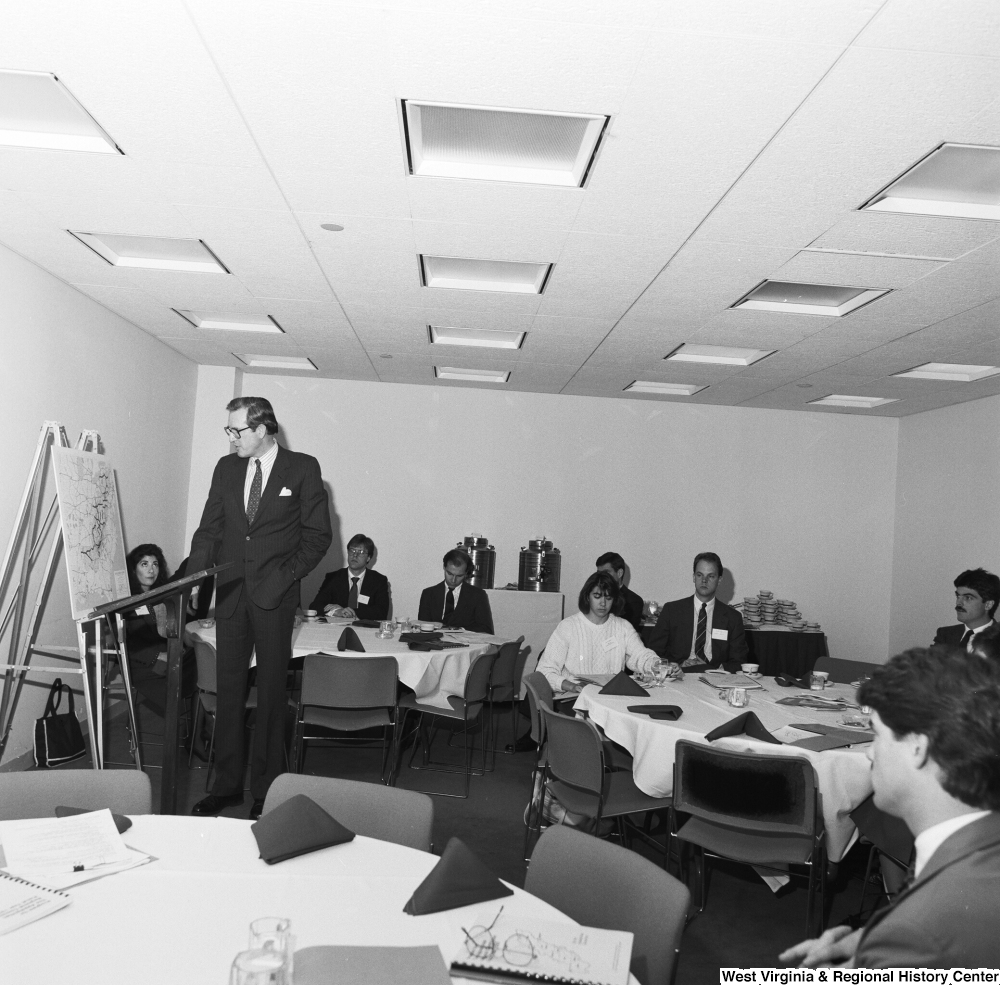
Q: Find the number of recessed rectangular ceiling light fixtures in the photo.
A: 14